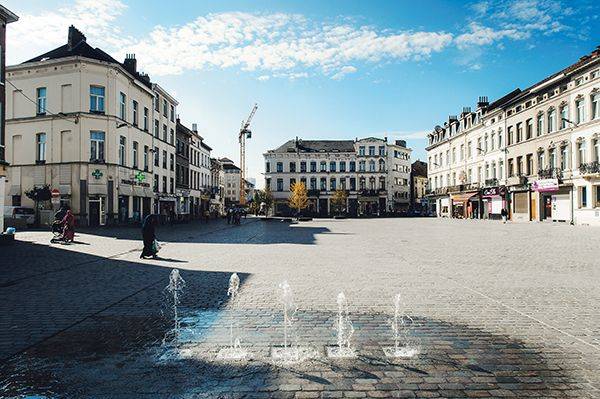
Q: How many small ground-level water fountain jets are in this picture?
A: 5